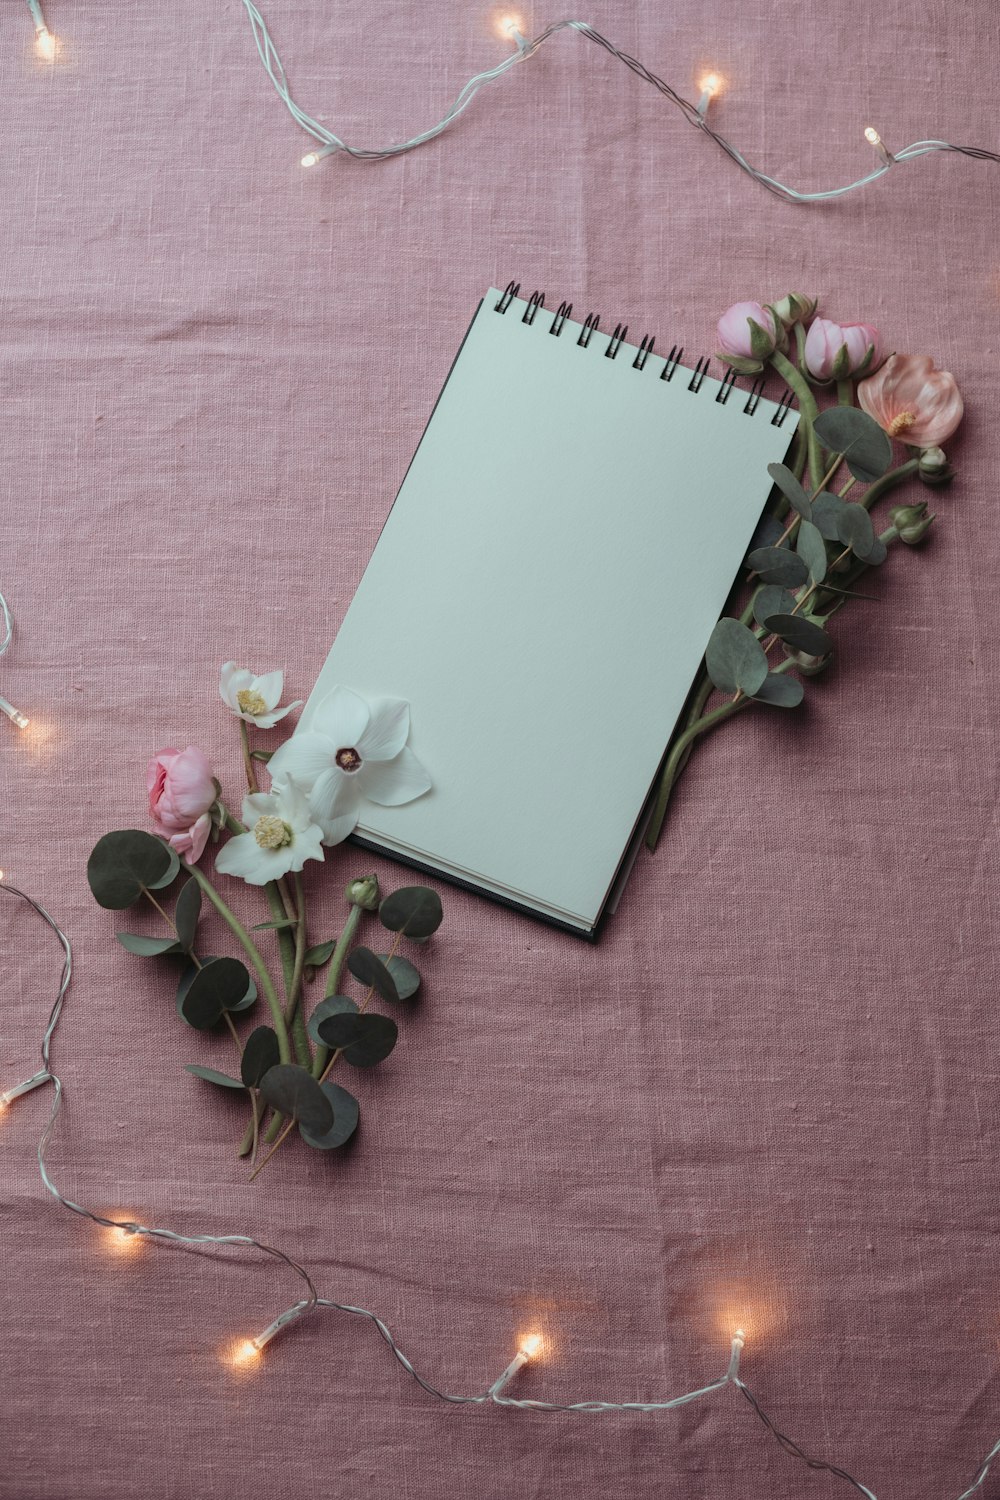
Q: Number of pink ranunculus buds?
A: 3